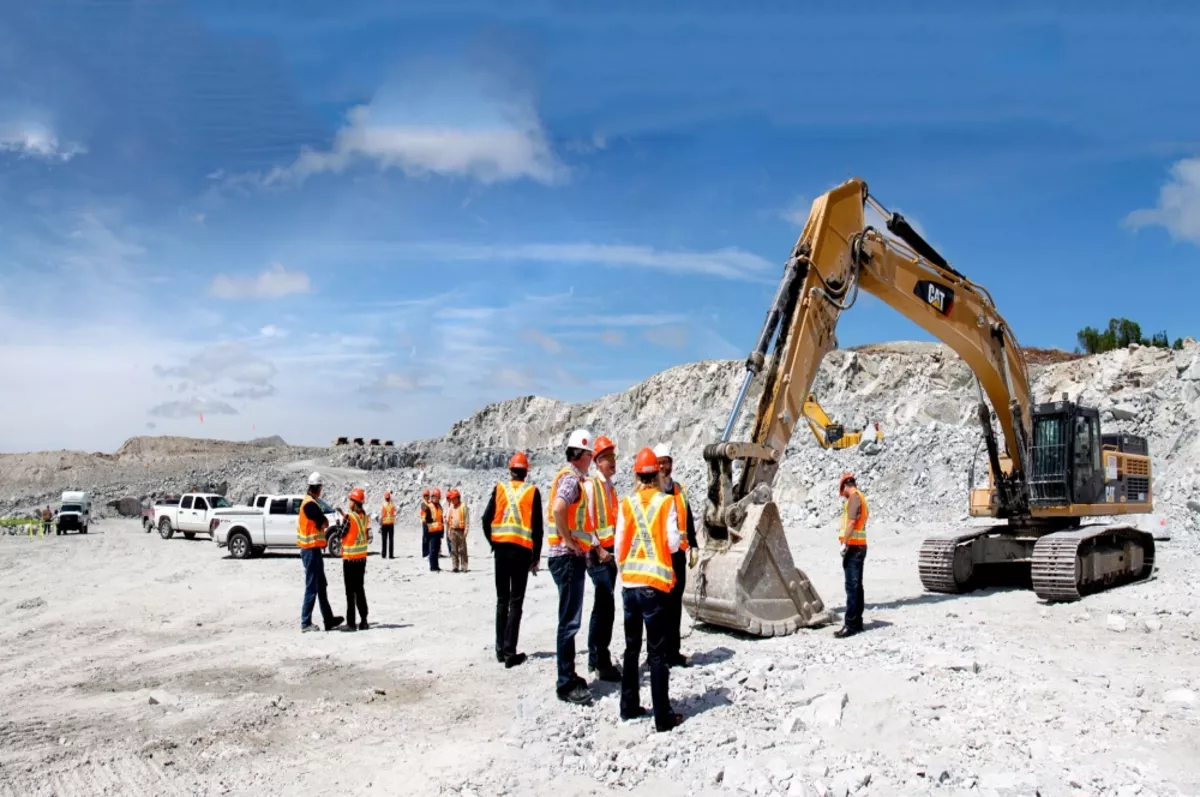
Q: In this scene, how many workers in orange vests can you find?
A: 13